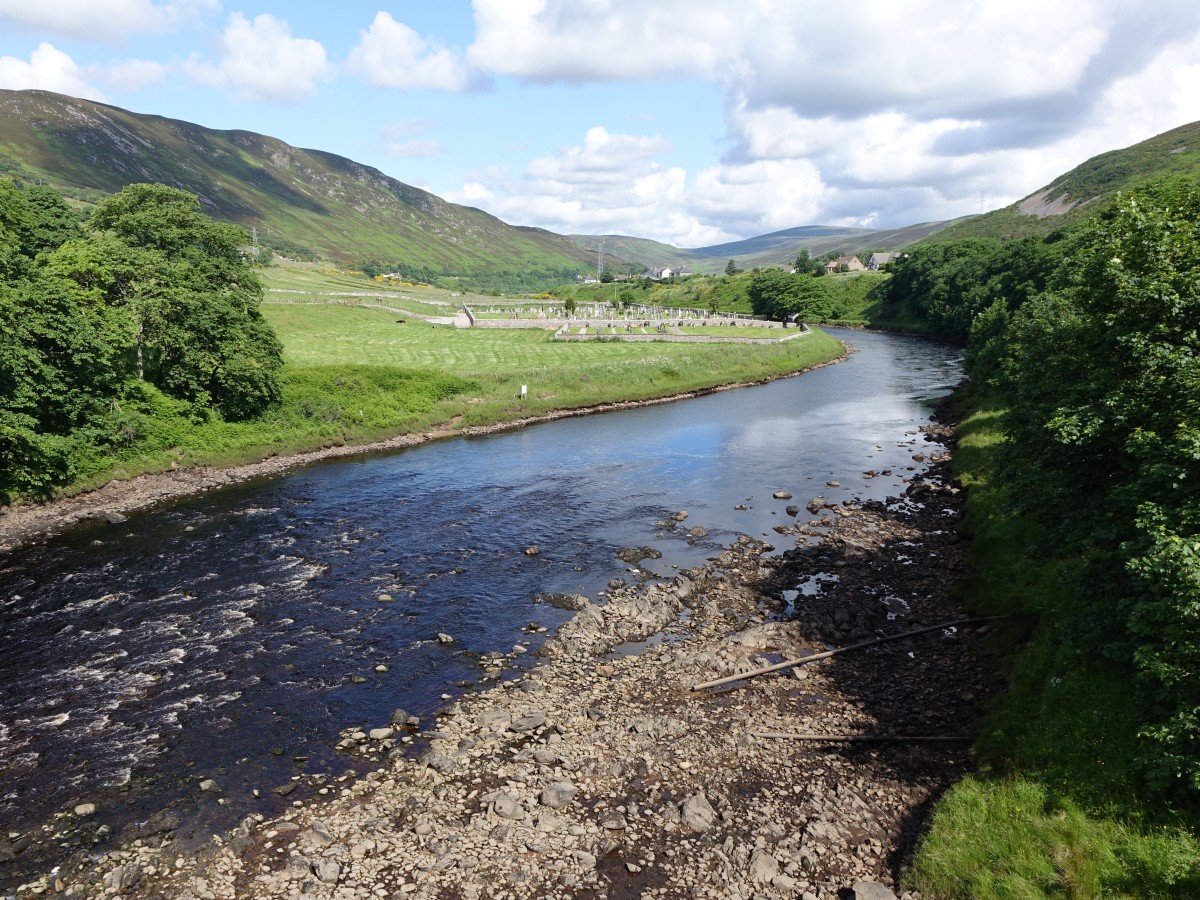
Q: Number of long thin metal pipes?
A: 2